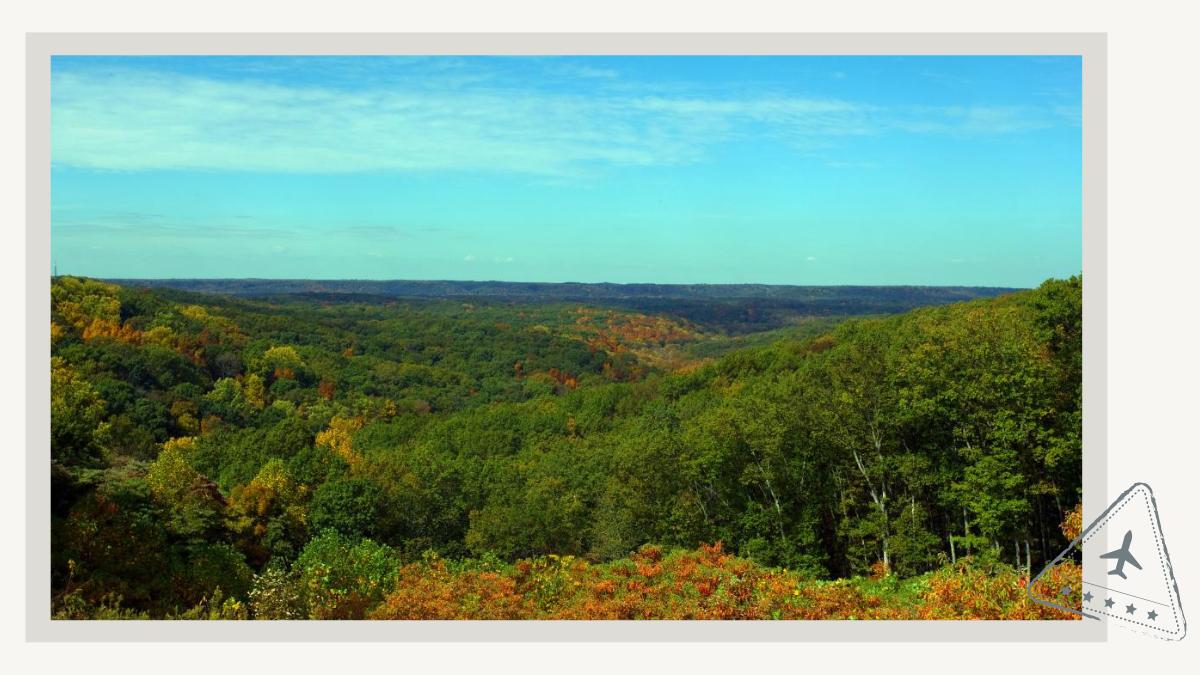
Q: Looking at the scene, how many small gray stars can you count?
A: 5